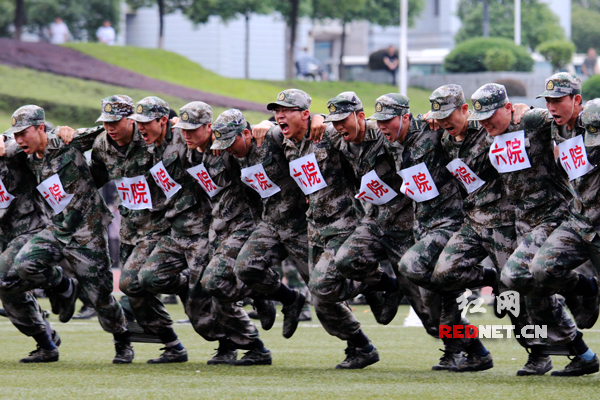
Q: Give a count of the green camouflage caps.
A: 12